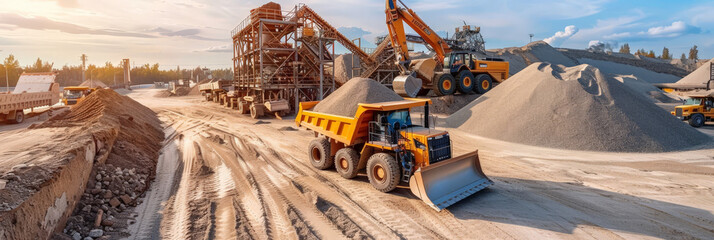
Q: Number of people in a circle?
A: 0